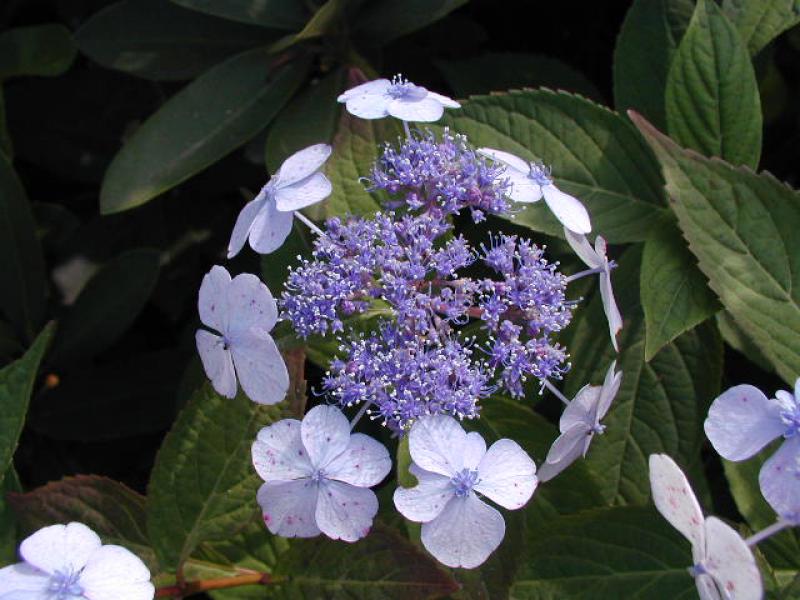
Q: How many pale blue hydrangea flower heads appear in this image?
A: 11